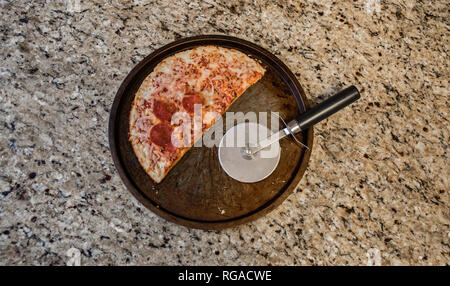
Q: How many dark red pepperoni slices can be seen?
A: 3